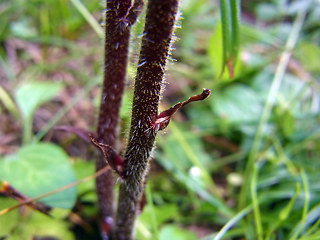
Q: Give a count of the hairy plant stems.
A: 2